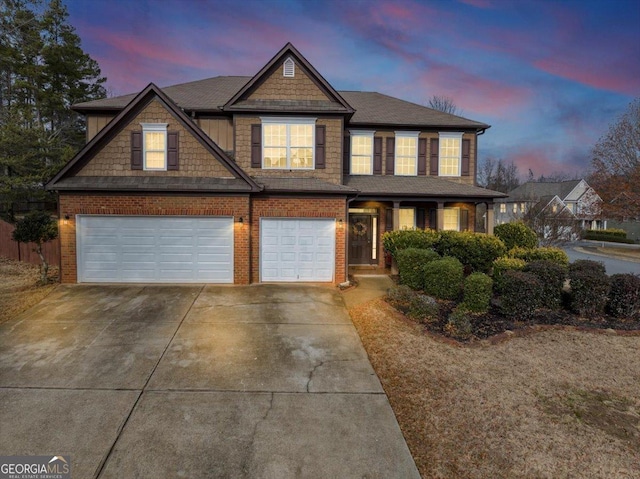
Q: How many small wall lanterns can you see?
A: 3